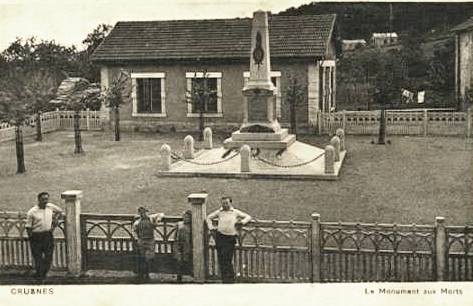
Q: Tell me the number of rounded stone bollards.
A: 7